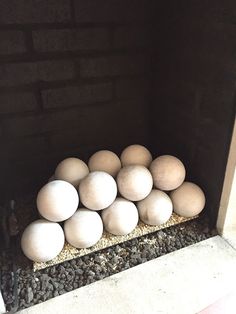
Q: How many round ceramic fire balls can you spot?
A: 12